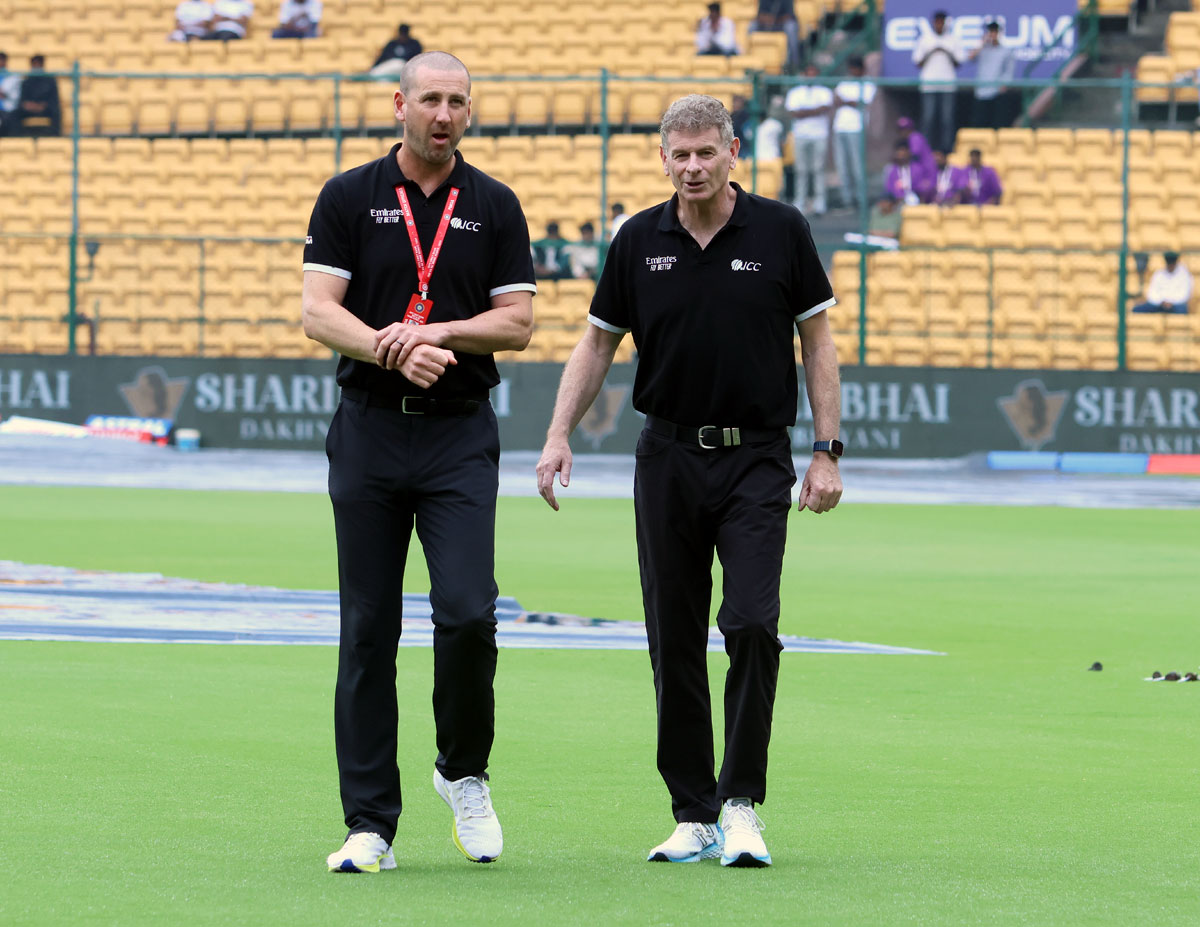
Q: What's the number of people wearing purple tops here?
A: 4